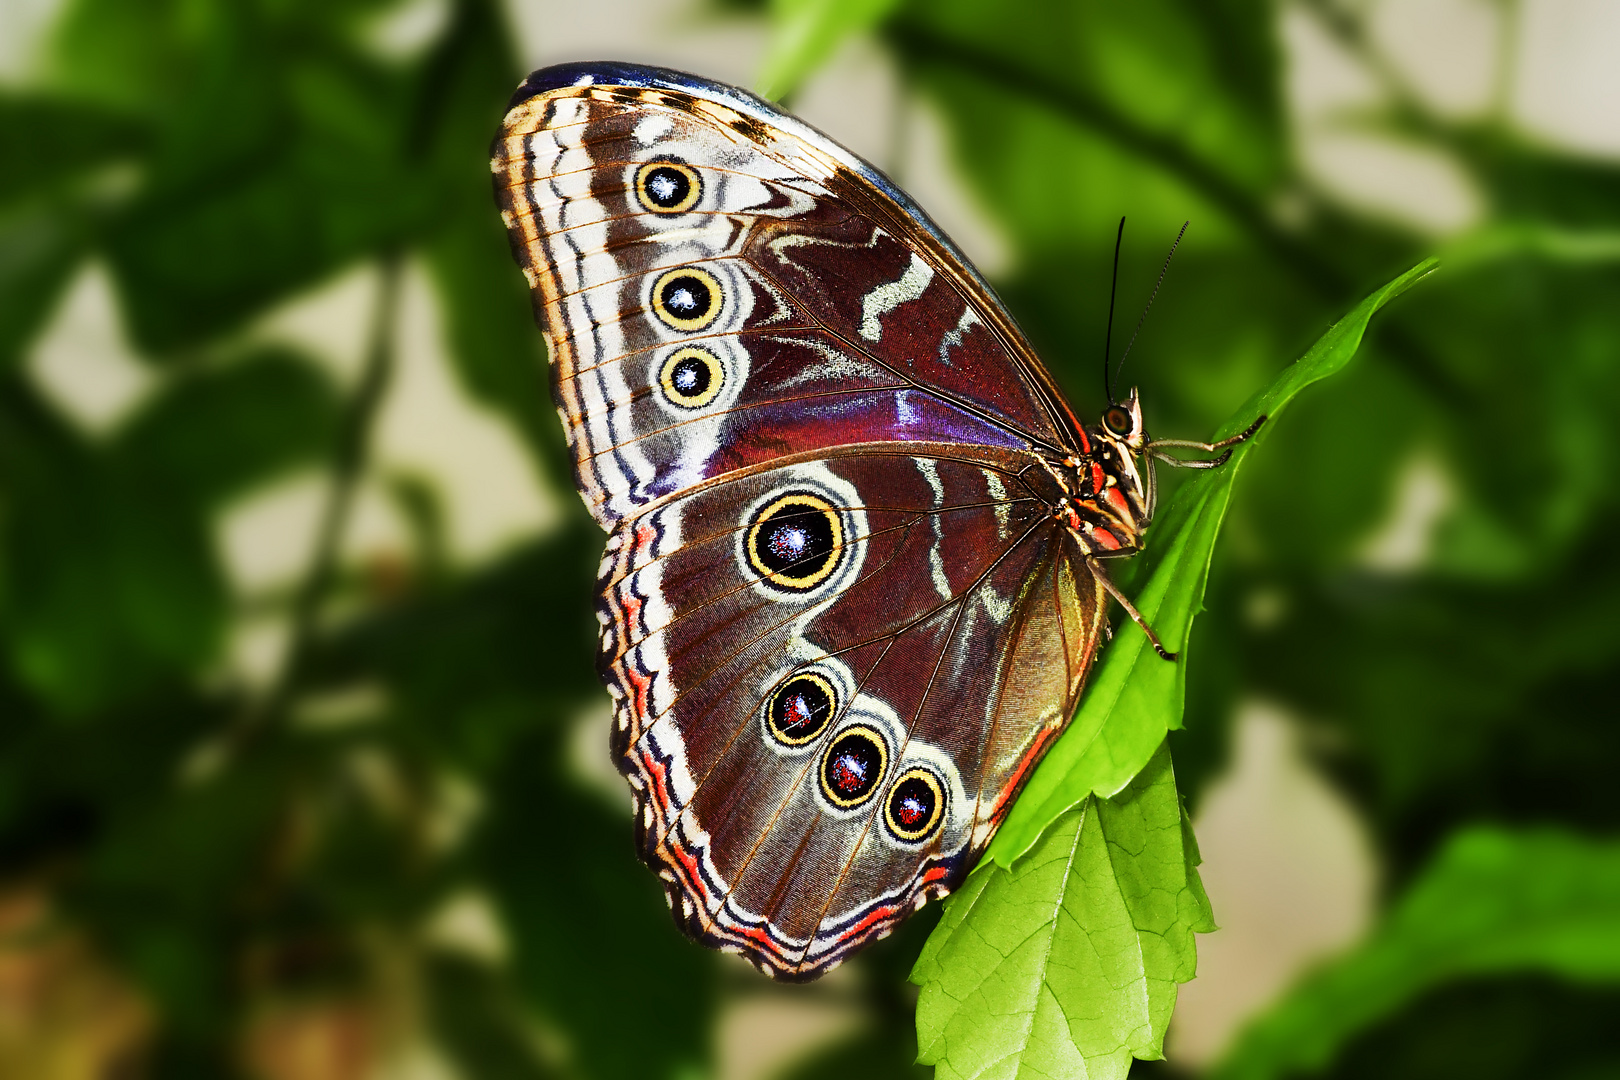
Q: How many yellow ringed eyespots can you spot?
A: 7